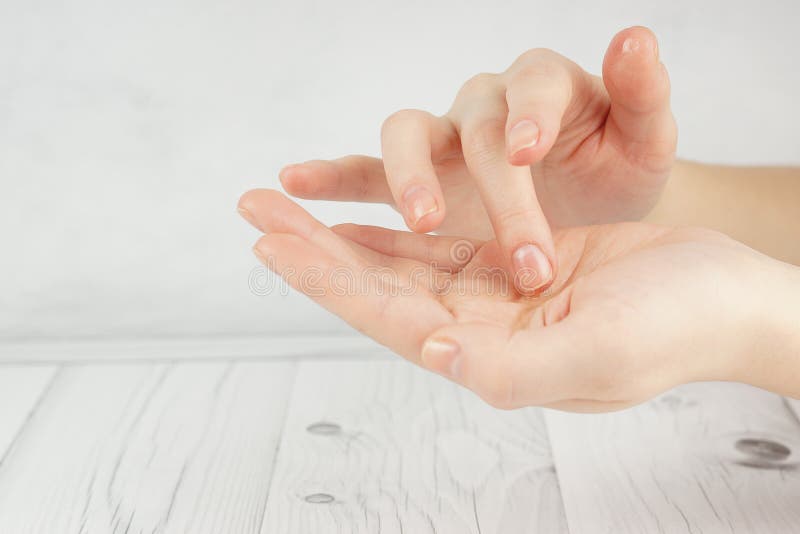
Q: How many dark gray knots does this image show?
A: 3